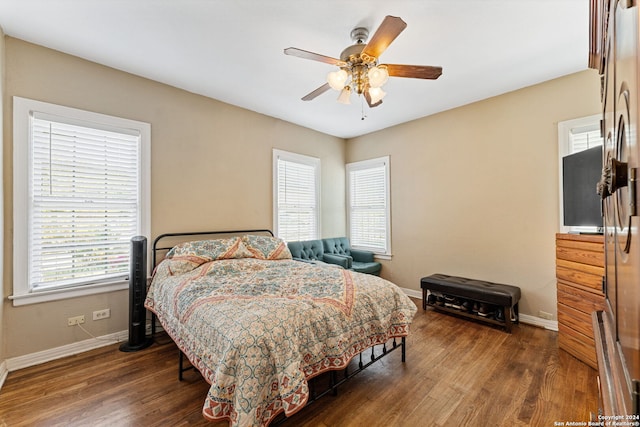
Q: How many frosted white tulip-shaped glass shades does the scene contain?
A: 4